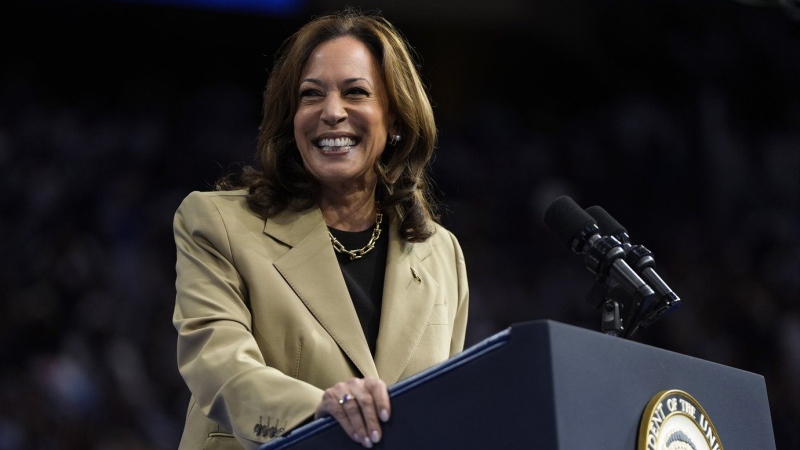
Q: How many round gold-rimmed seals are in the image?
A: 1